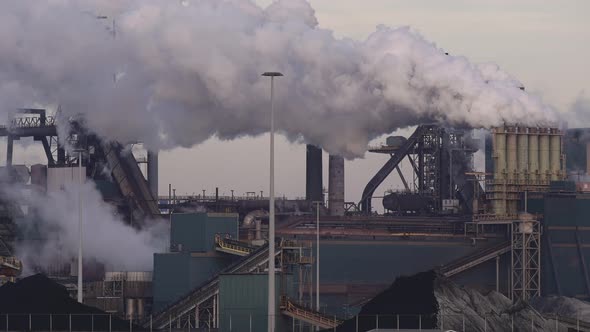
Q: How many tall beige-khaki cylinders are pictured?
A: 6